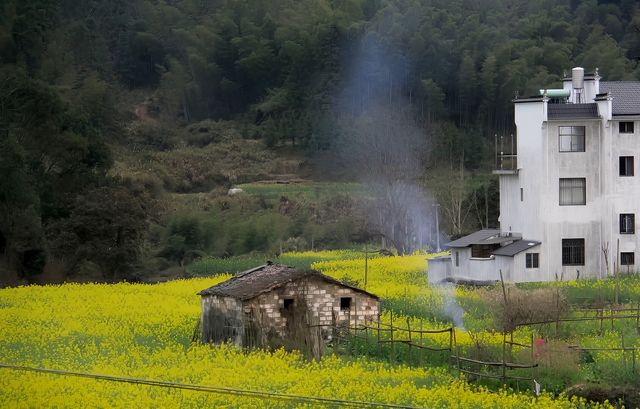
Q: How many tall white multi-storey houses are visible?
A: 1